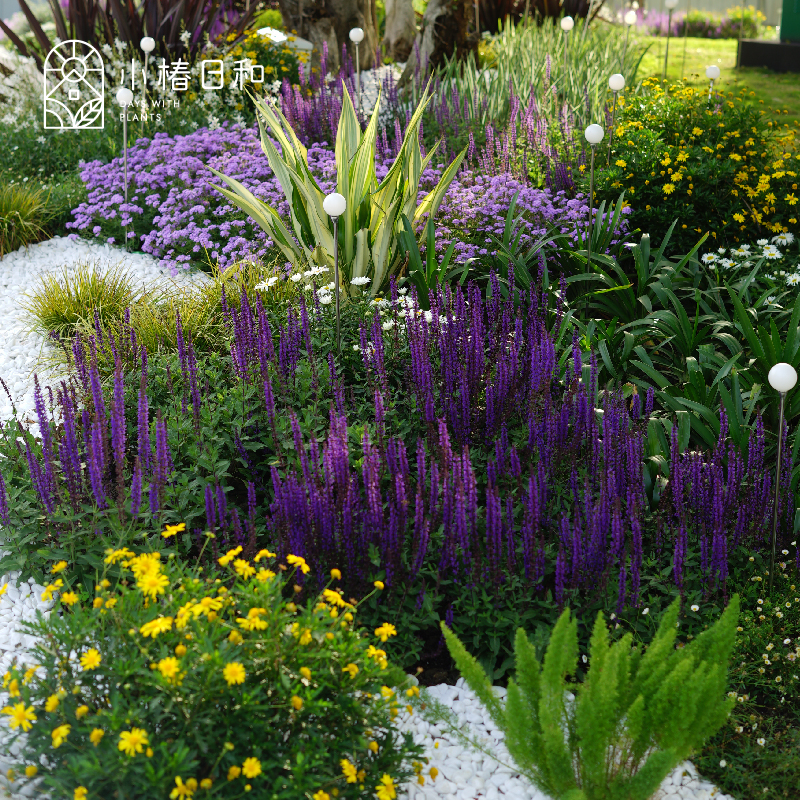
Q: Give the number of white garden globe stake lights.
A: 11